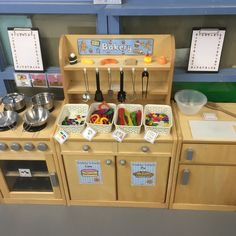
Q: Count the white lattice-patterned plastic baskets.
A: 4